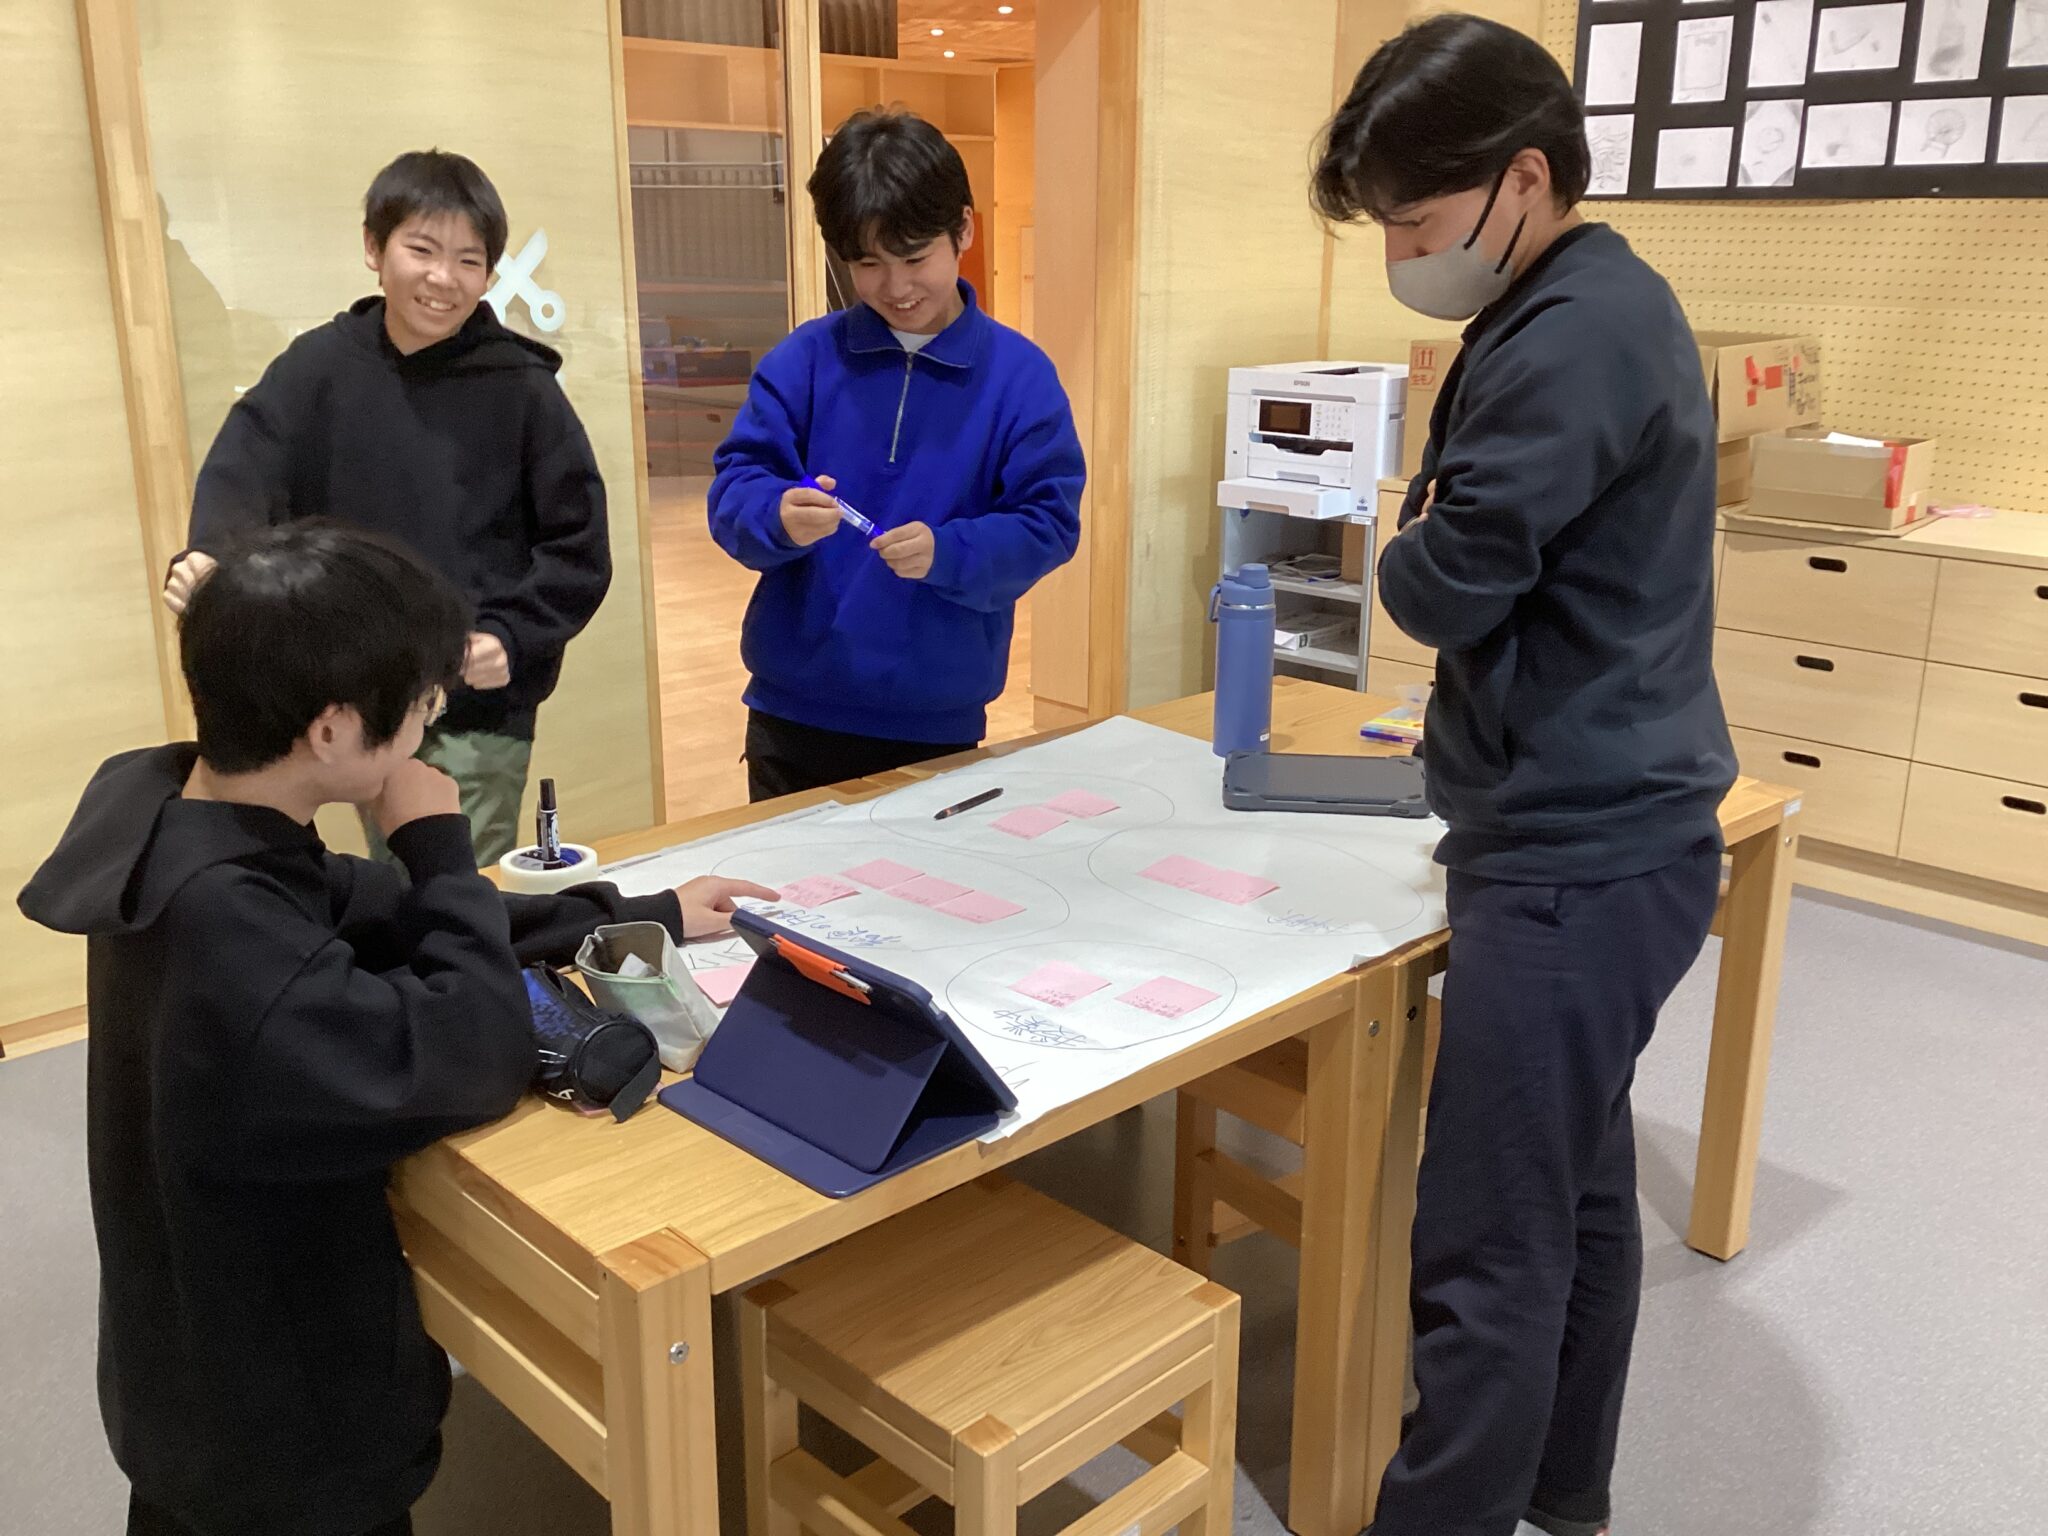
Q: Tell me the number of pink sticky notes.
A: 11